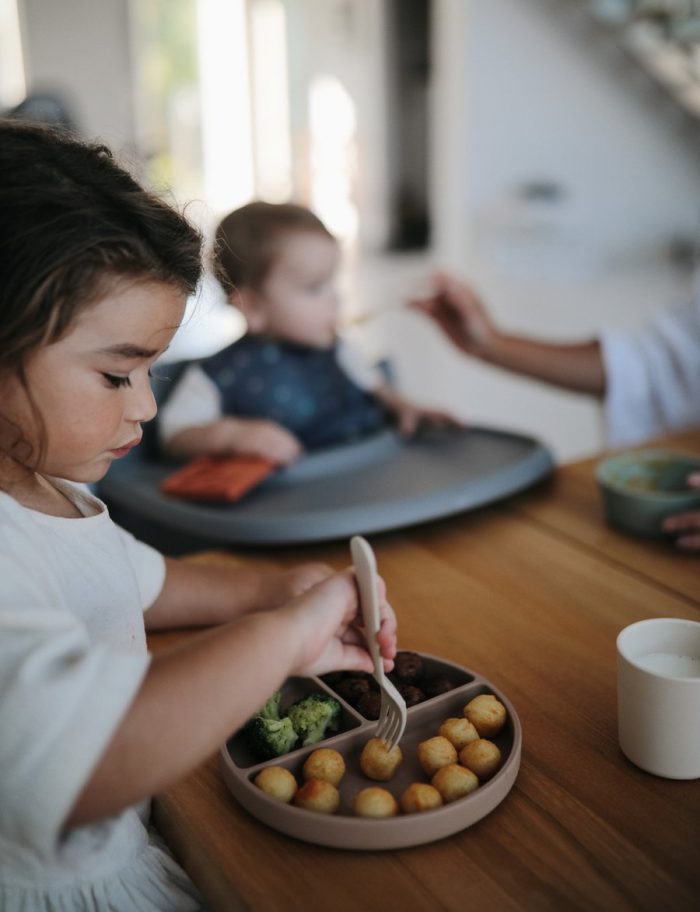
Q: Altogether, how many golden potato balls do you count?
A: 11